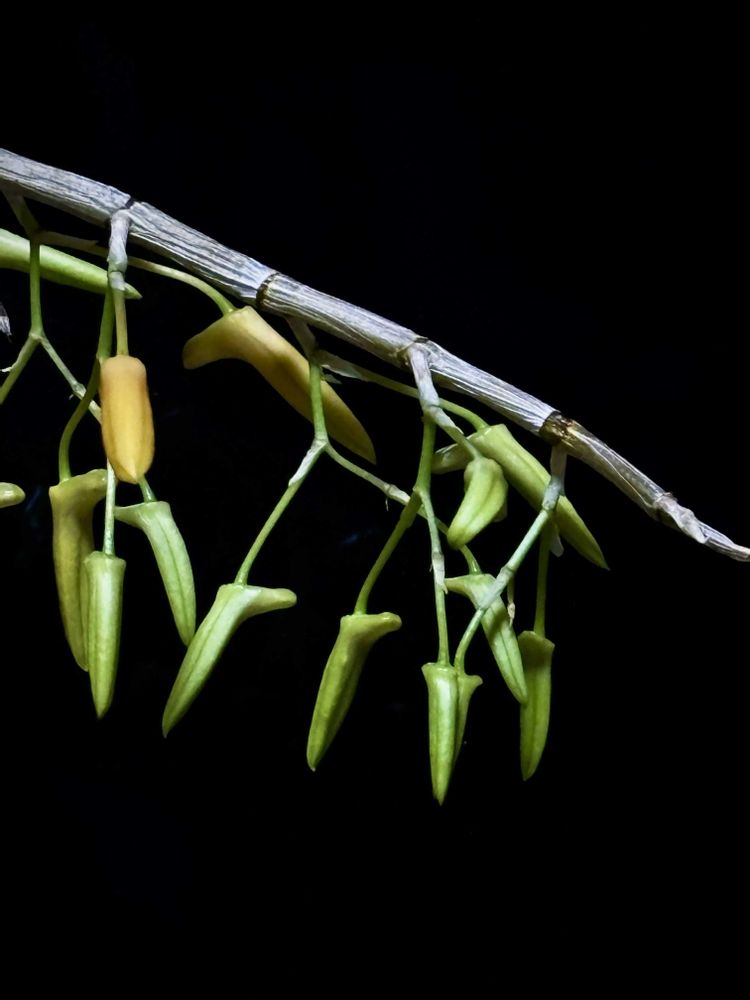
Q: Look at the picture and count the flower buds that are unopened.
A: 15